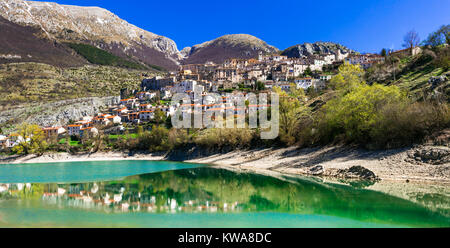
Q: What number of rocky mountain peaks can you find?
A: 3